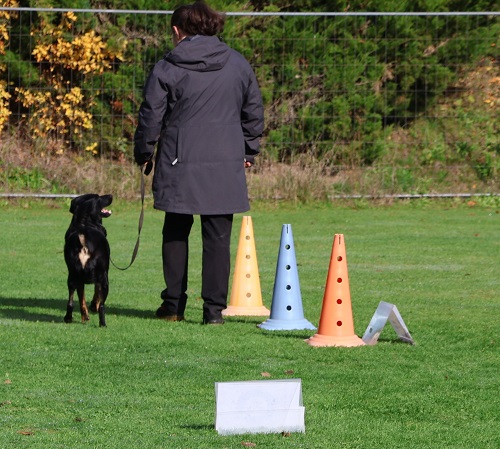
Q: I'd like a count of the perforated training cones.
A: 3